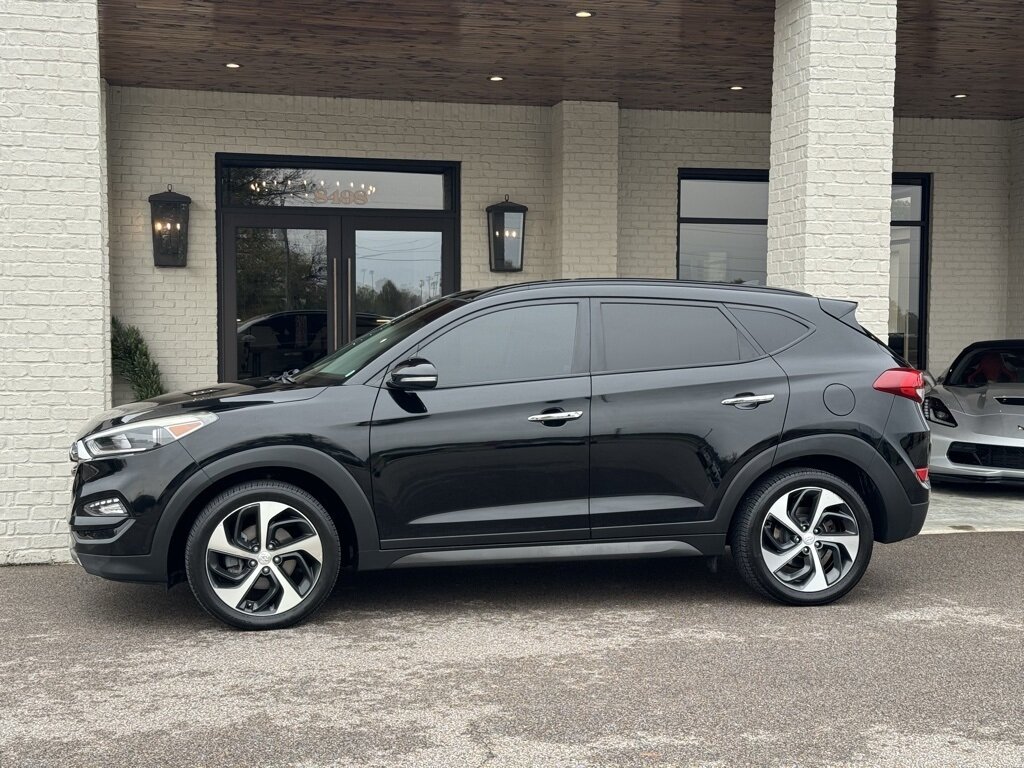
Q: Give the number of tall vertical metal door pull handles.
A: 2